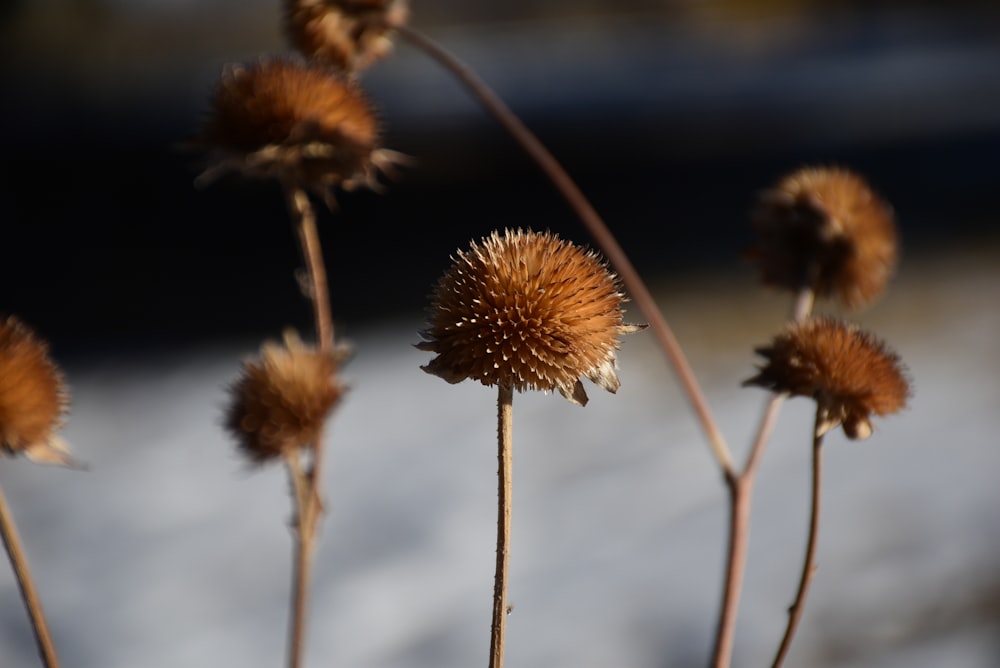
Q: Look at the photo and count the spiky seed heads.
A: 7